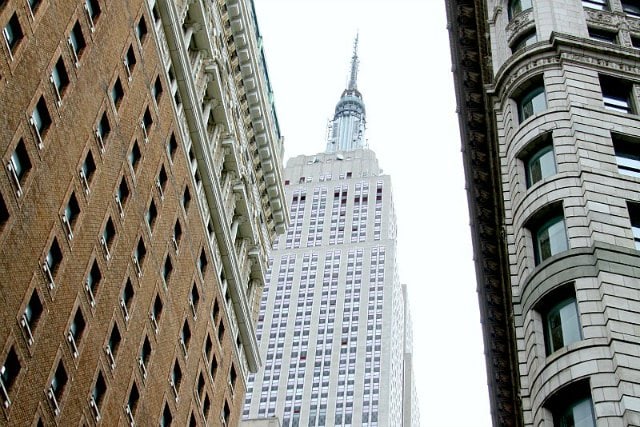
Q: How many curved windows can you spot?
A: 7